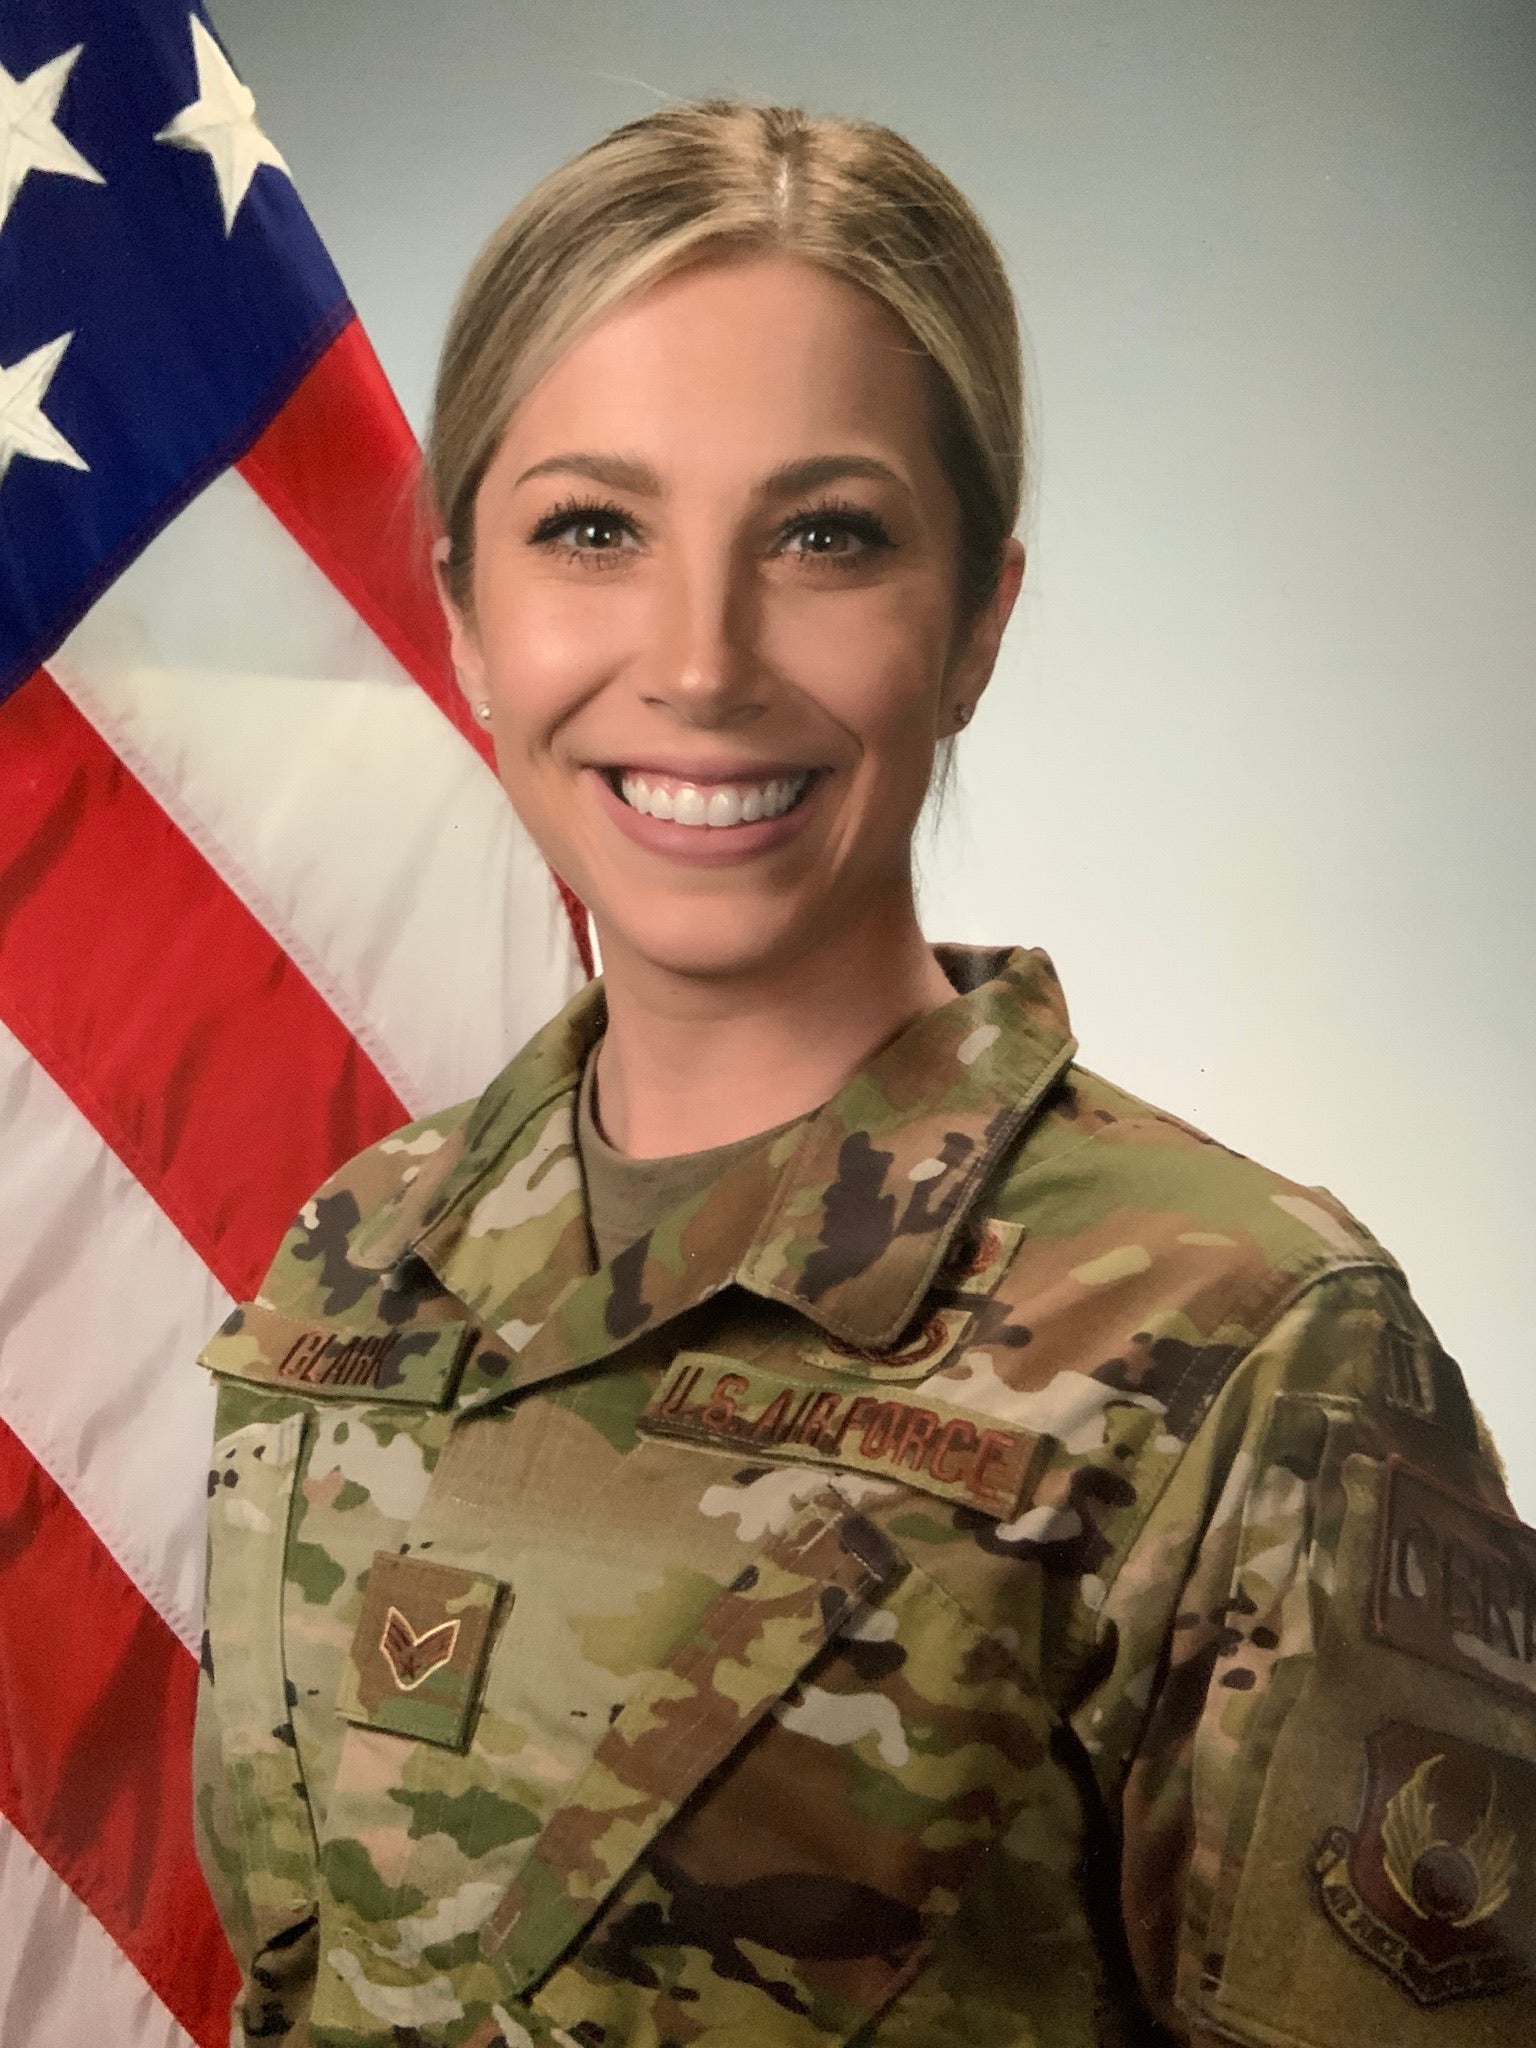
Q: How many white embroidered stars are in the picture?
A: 3